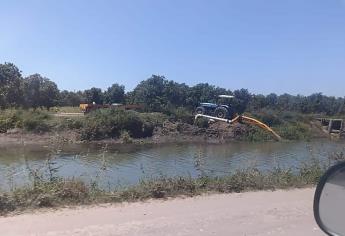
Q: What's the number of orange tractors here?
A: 0